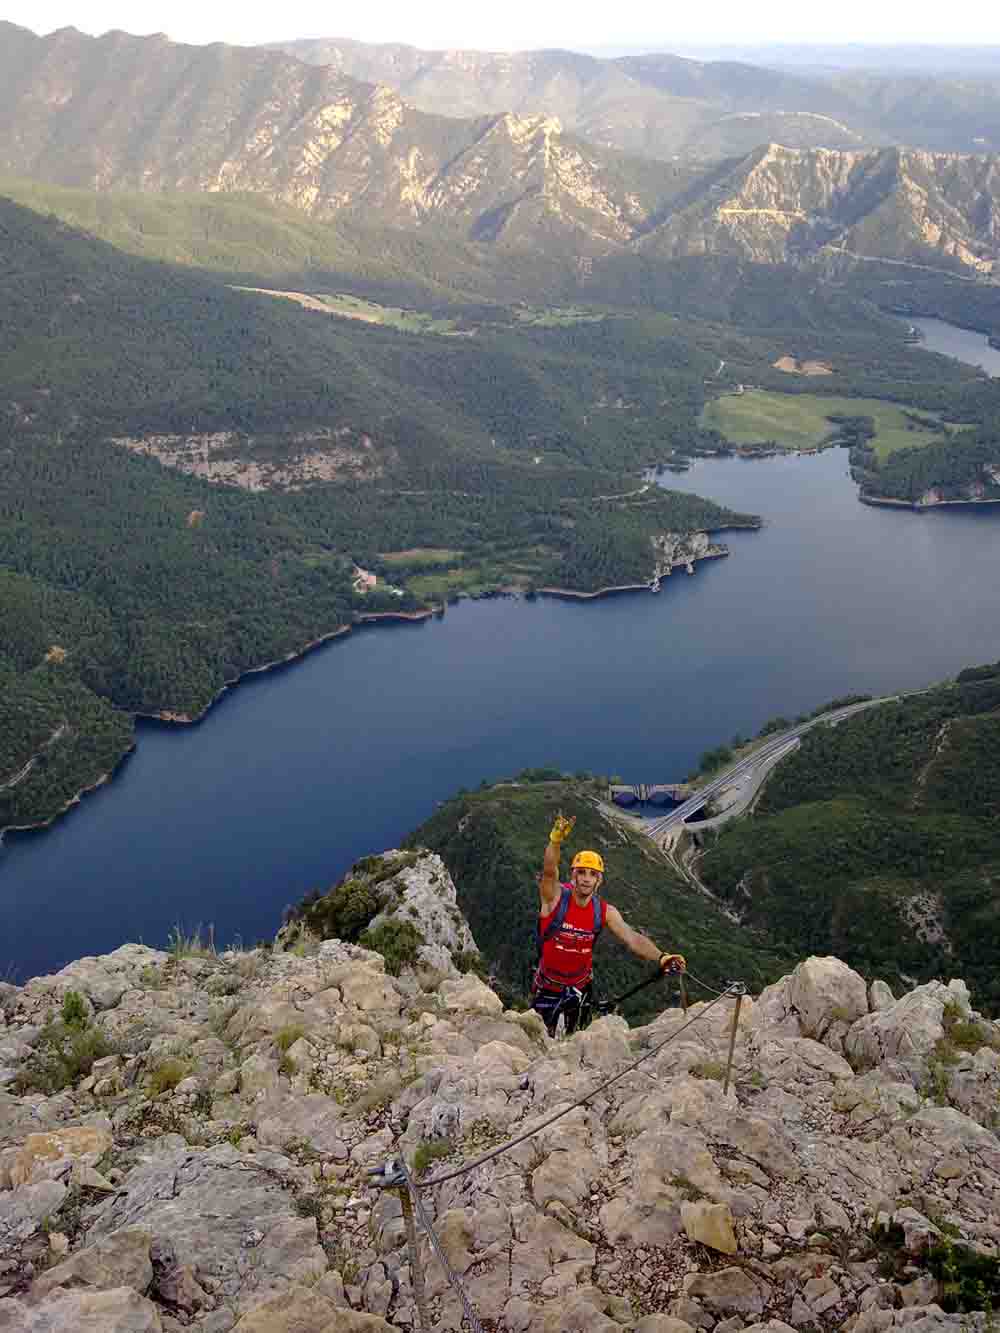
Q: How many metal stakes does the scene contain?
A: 3